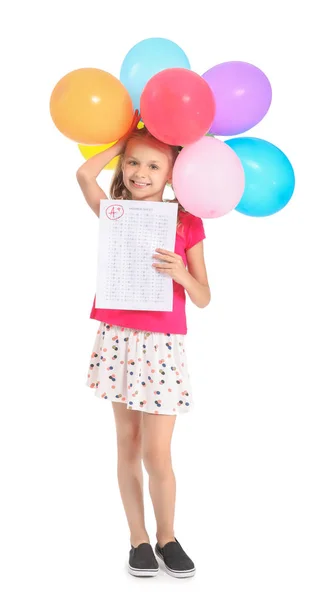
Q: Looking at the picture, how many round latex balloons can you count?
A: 7